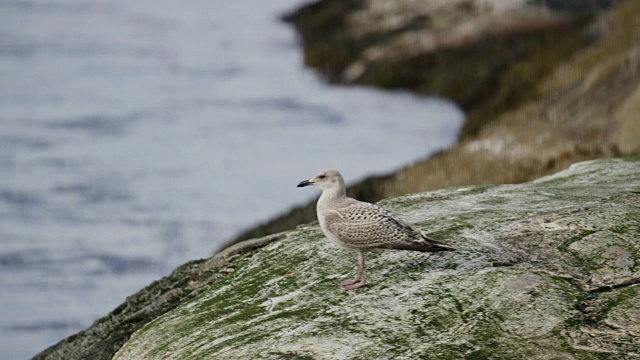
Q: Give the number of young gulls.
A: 1